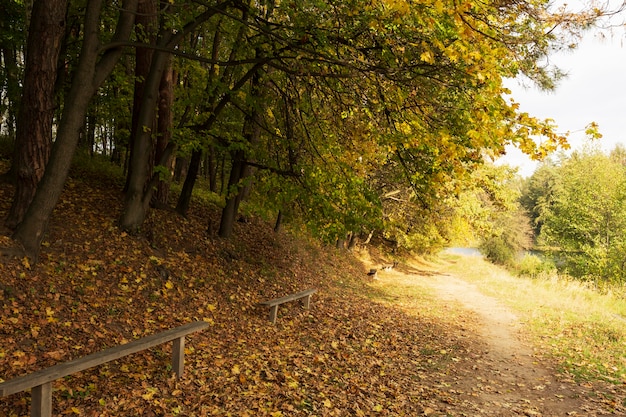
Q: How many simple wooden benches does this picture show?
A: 2